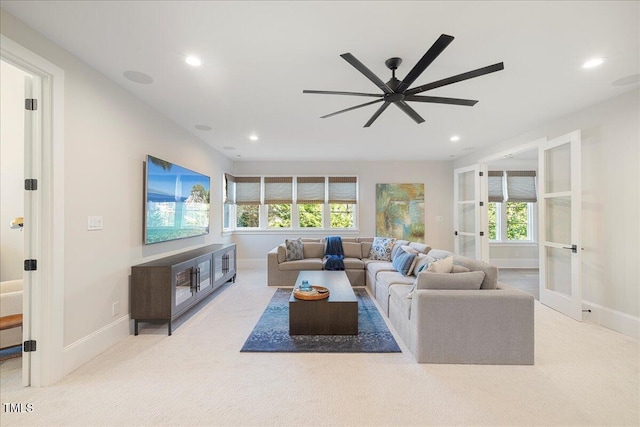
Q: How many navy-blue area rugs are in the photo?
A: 1